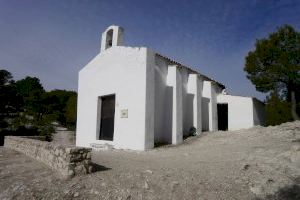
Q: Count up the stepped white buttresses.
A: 3